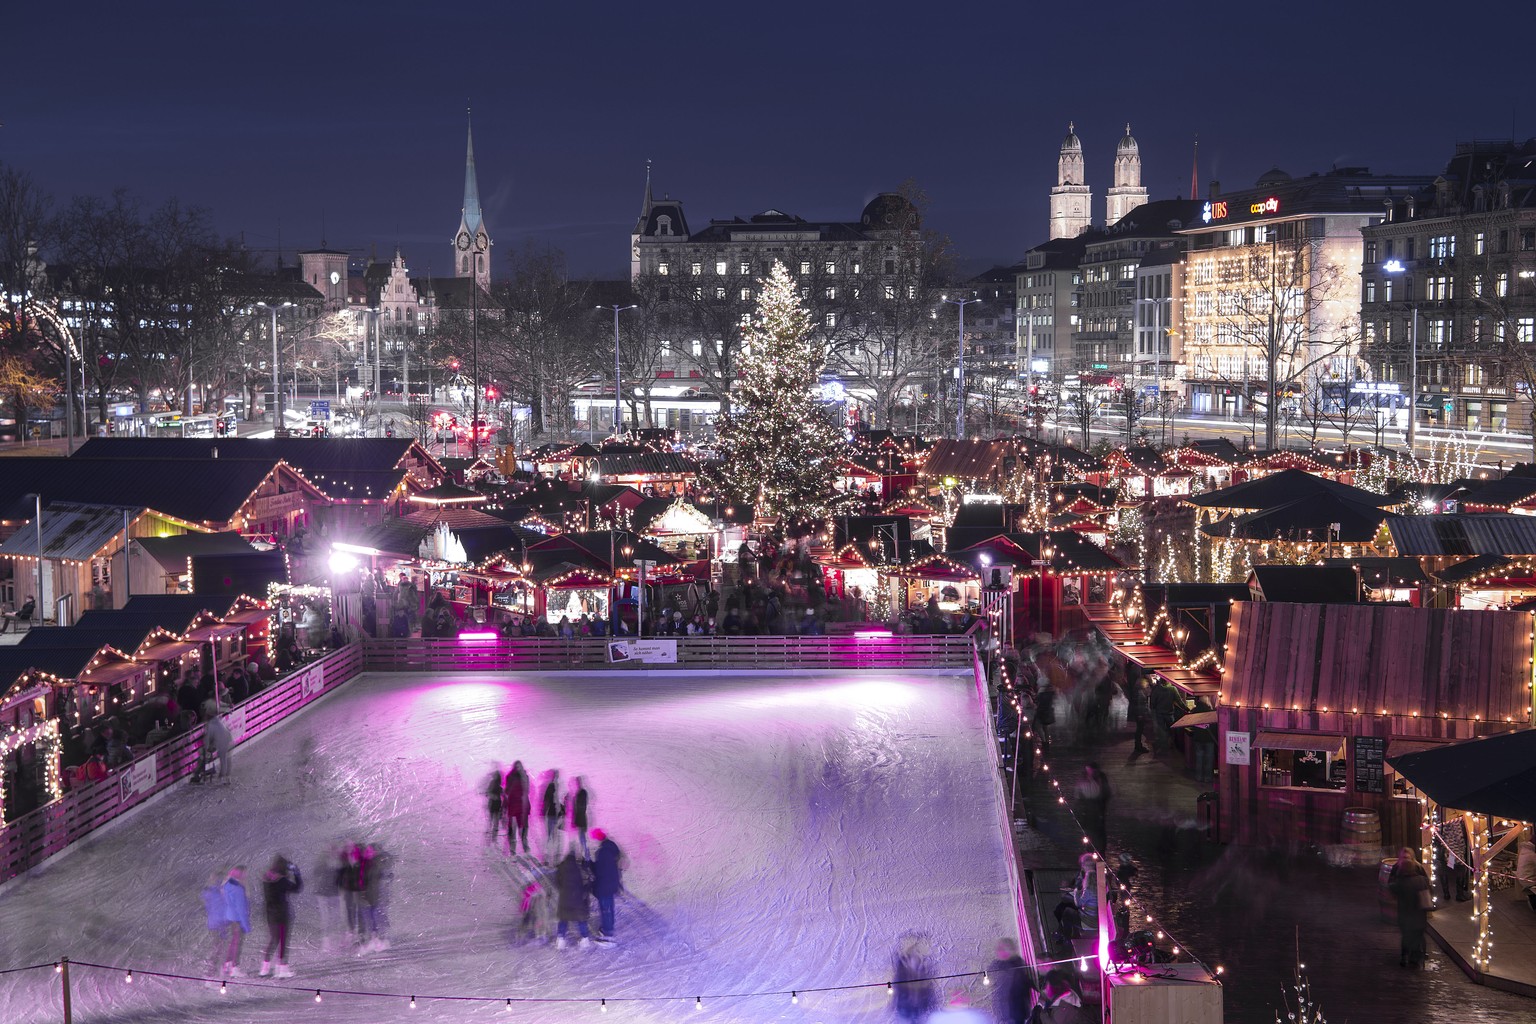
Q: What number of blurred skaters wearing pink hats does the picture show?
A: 1